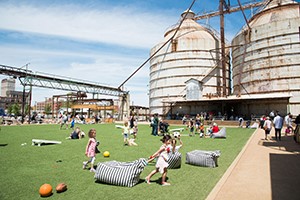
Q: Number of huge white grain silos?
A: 2